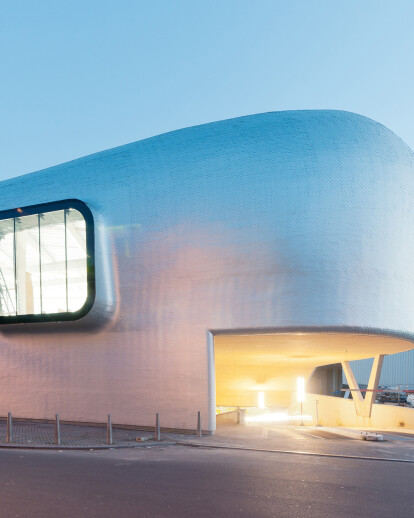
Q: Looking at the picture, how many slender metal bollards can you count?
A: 5